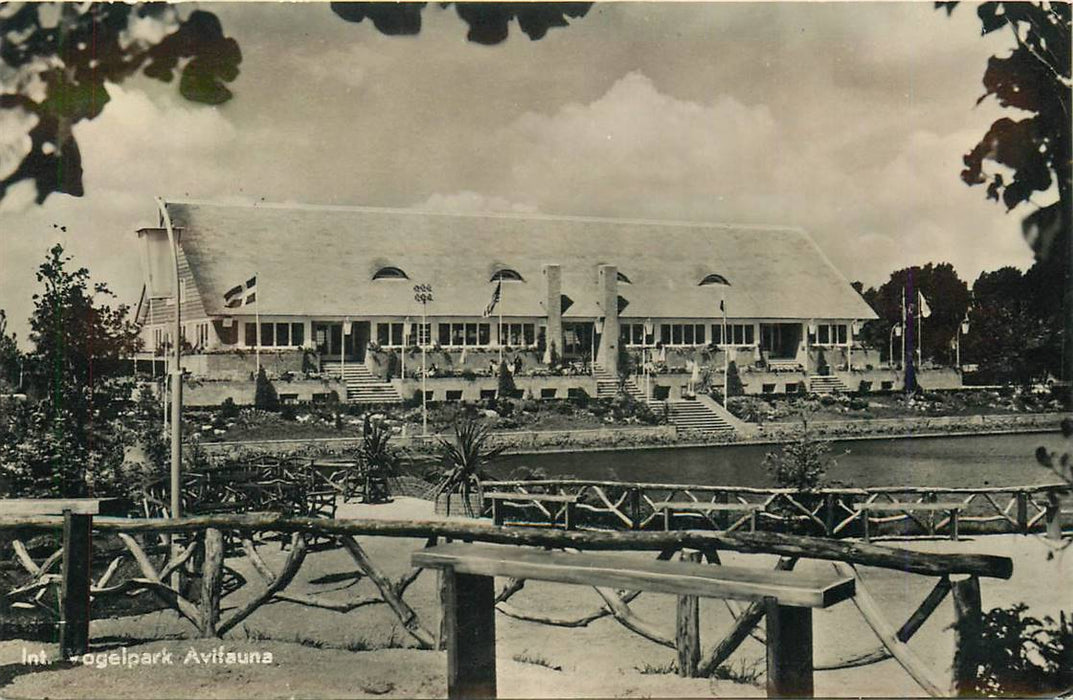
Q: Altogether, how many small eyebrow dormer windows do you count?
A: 4